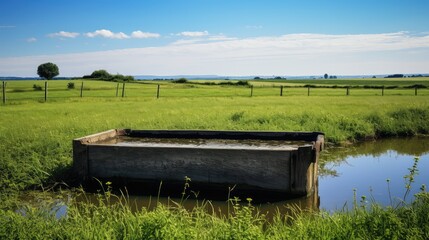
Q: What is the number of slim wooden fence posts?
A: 12